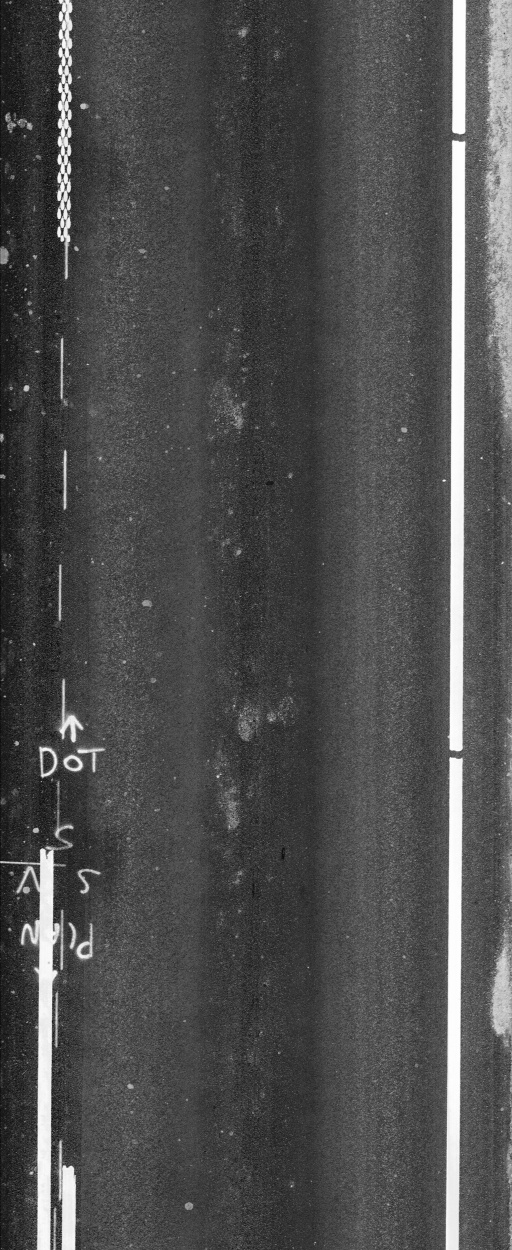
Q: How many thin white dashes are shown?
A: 10